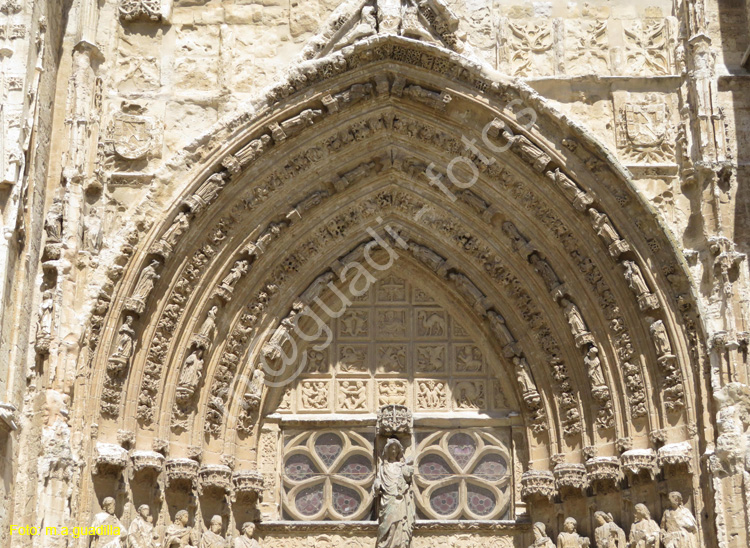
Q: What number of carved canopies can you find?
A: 11